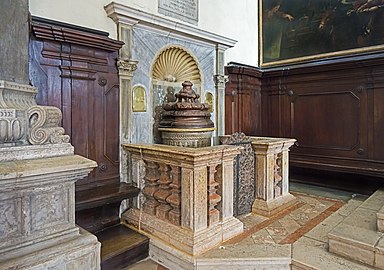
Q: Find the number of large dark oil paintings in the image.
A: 1